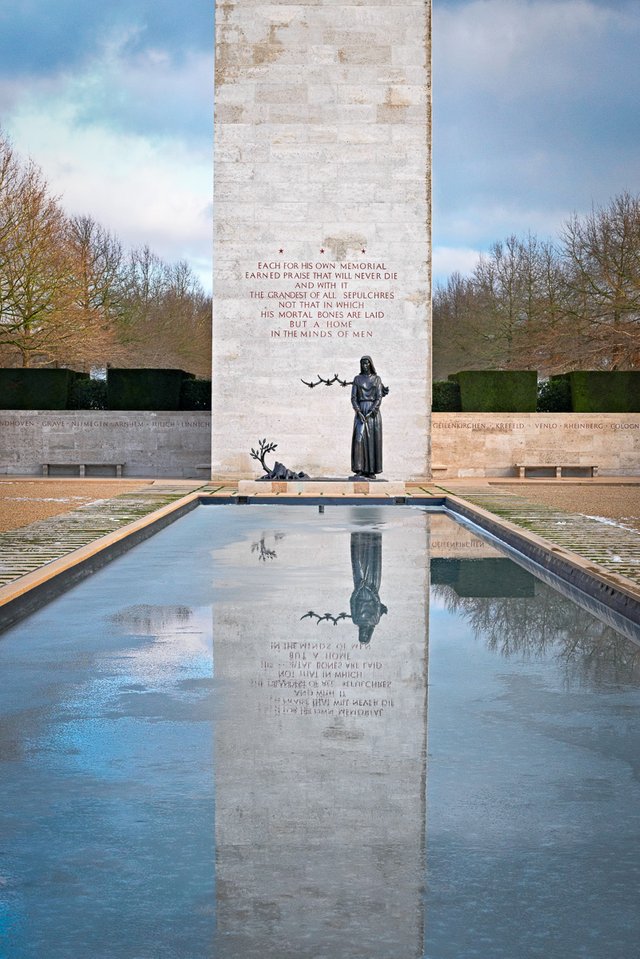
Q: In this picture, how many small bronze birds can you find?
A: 3